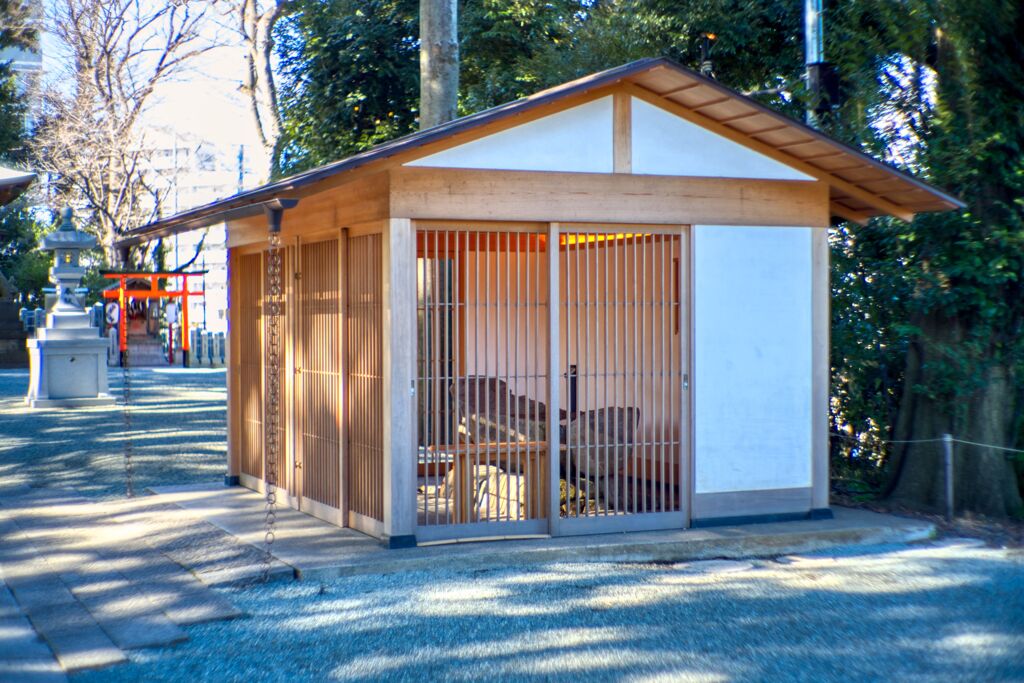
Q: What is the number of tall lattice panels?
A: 6